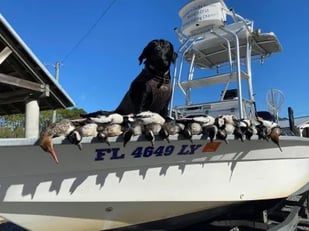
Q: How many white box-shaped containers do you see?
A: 1